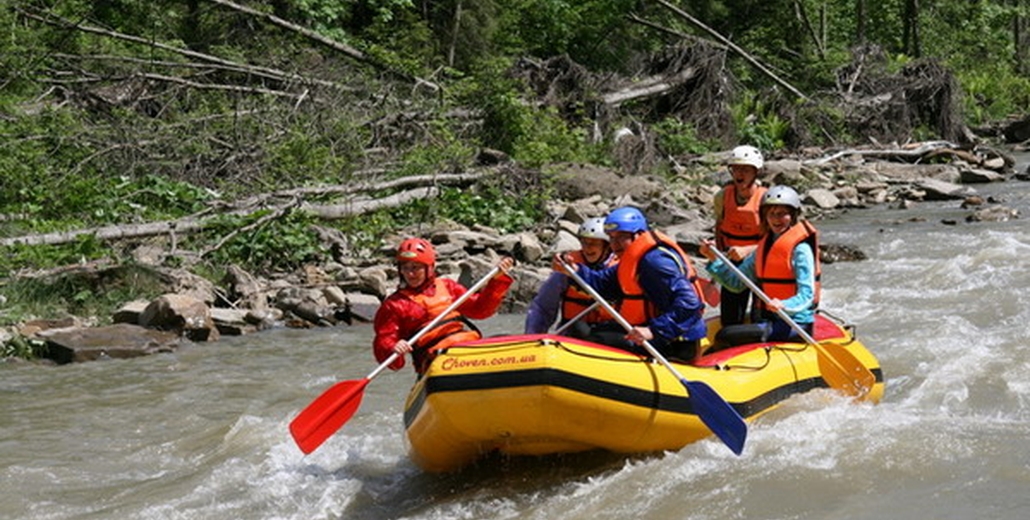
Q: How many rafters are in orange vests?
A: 5